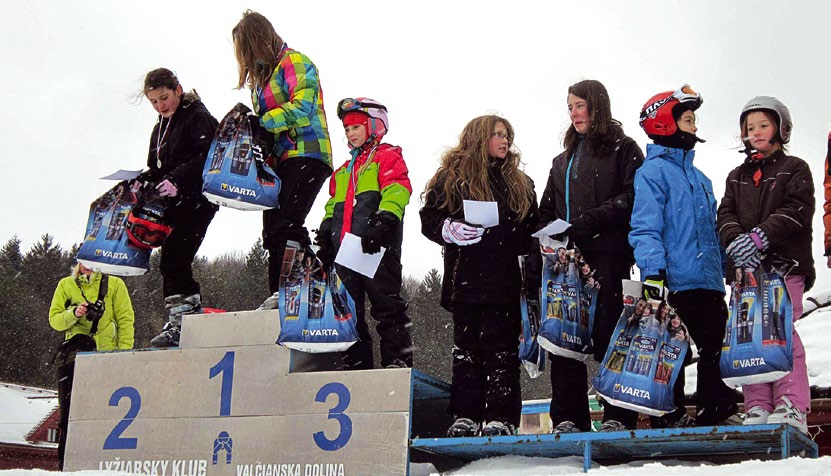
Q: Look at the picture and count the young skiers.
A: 7